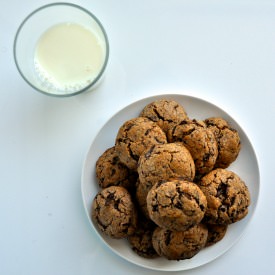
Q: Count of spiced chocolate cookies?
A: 13